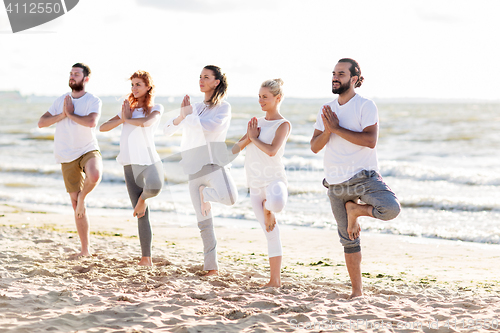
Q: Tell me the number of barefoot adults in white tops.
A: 5